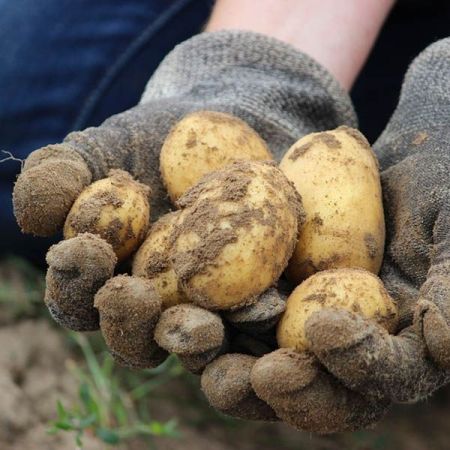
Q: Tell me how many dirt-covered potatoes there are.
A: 6